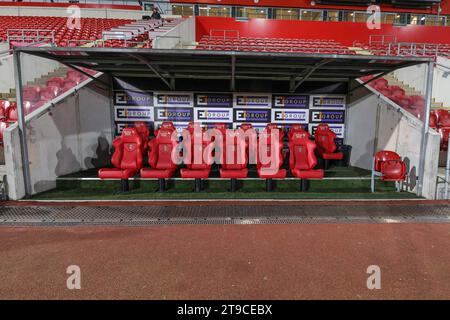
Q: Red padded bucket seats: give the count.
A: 14